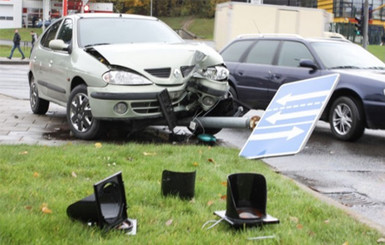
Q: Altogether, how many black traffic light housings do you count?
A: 3